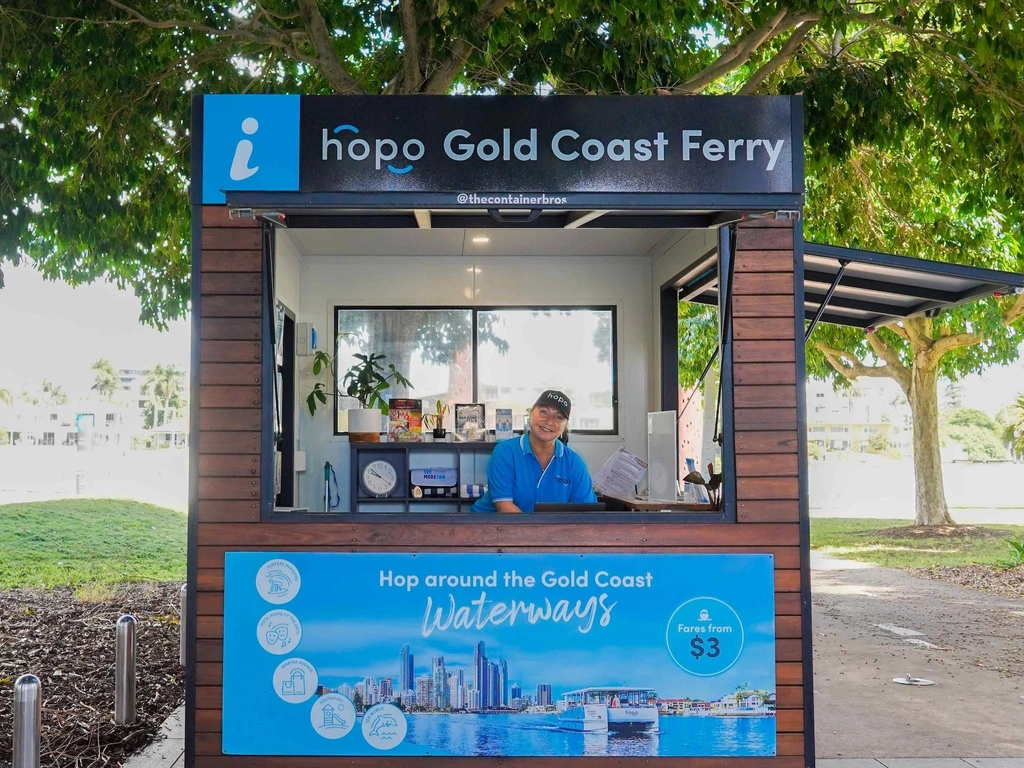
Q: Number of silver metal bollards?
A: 3